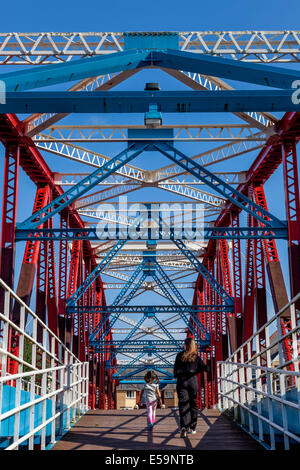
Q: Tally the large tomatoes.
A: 0